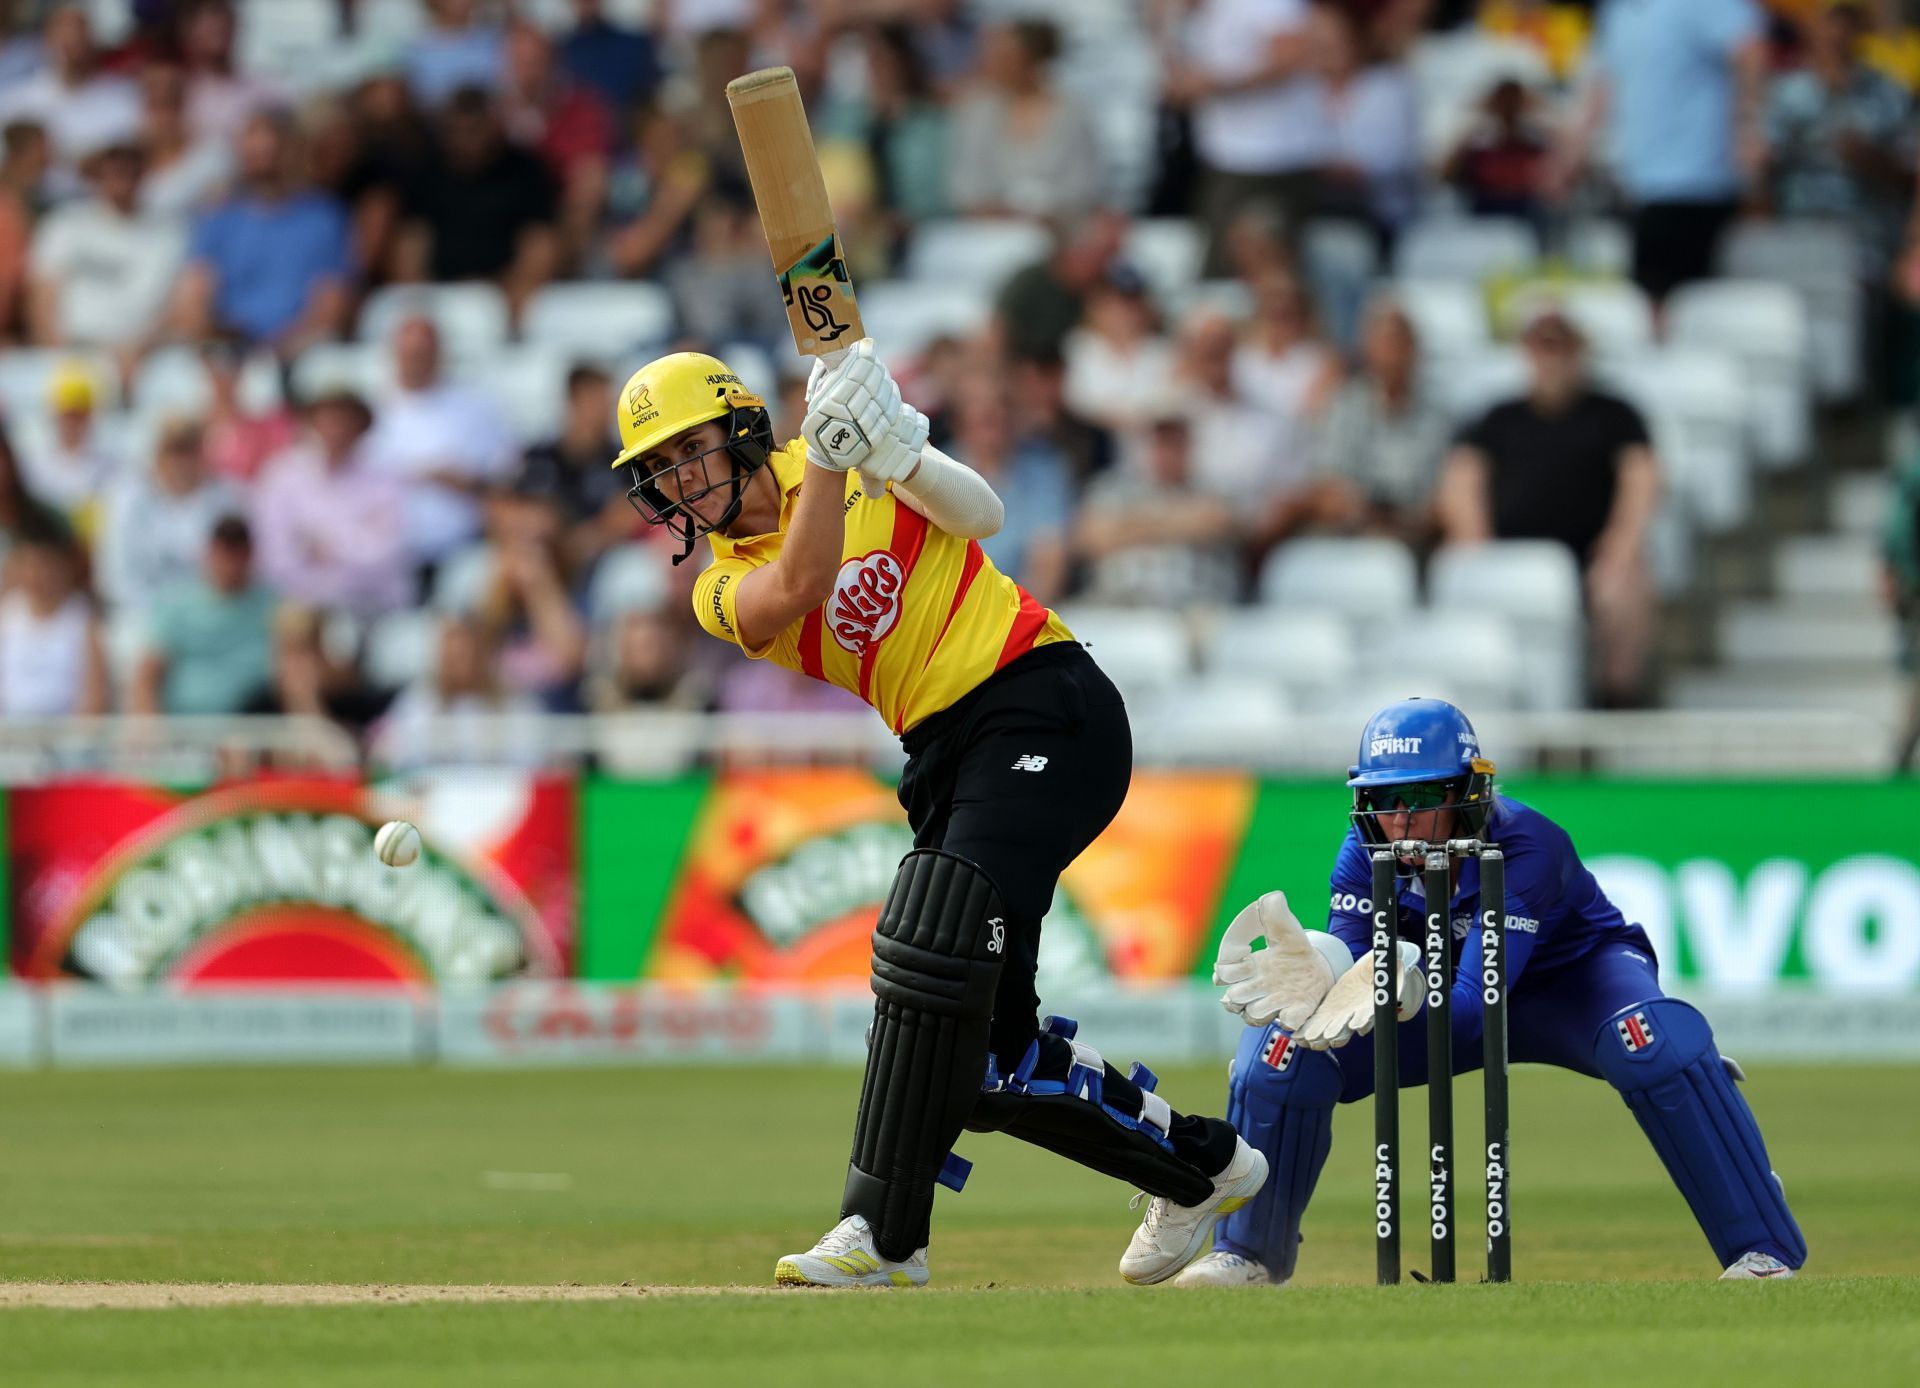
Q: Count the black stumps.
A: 3